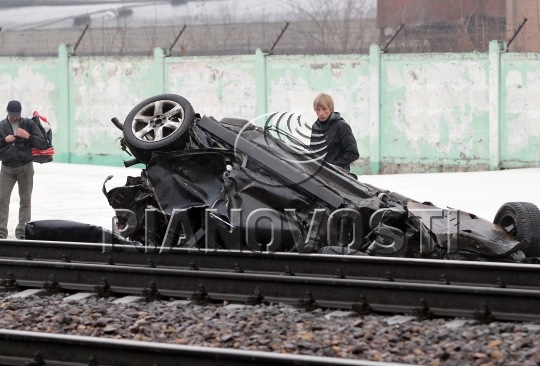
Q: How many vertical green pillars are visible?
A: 5